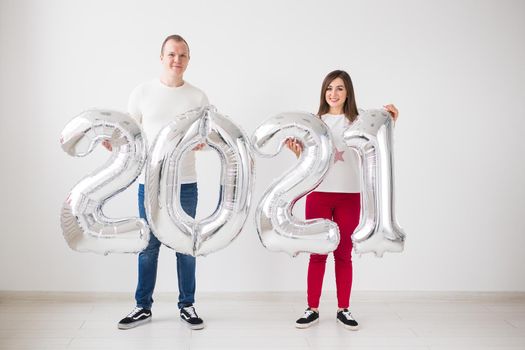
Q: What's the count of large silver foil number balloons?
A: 4